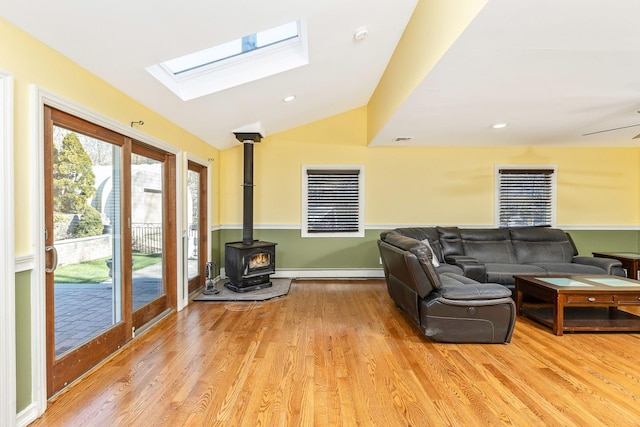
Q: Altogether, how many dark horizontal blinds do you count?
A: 2